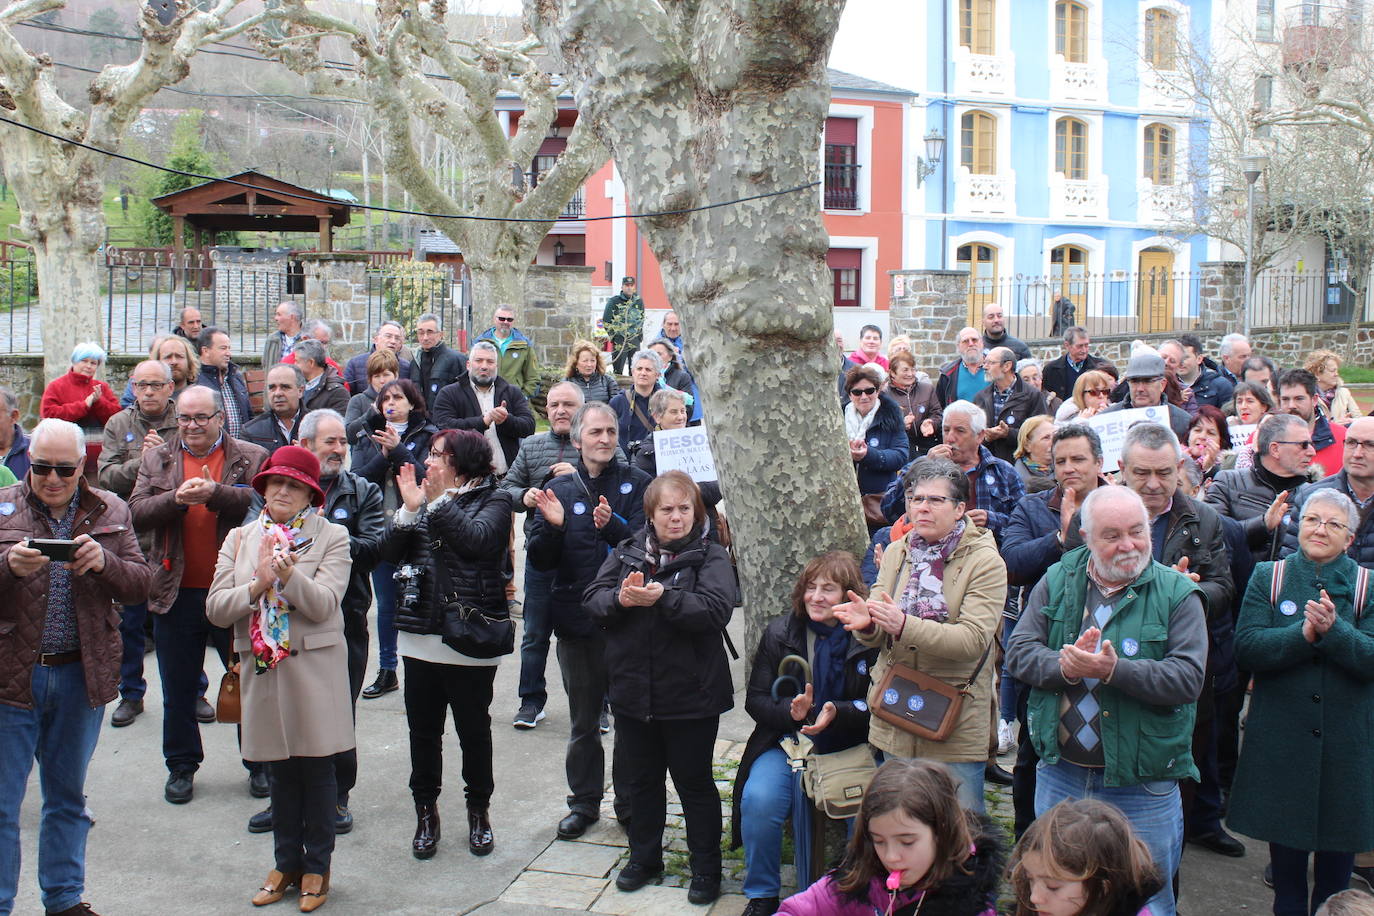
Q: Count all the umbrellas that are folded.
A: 2